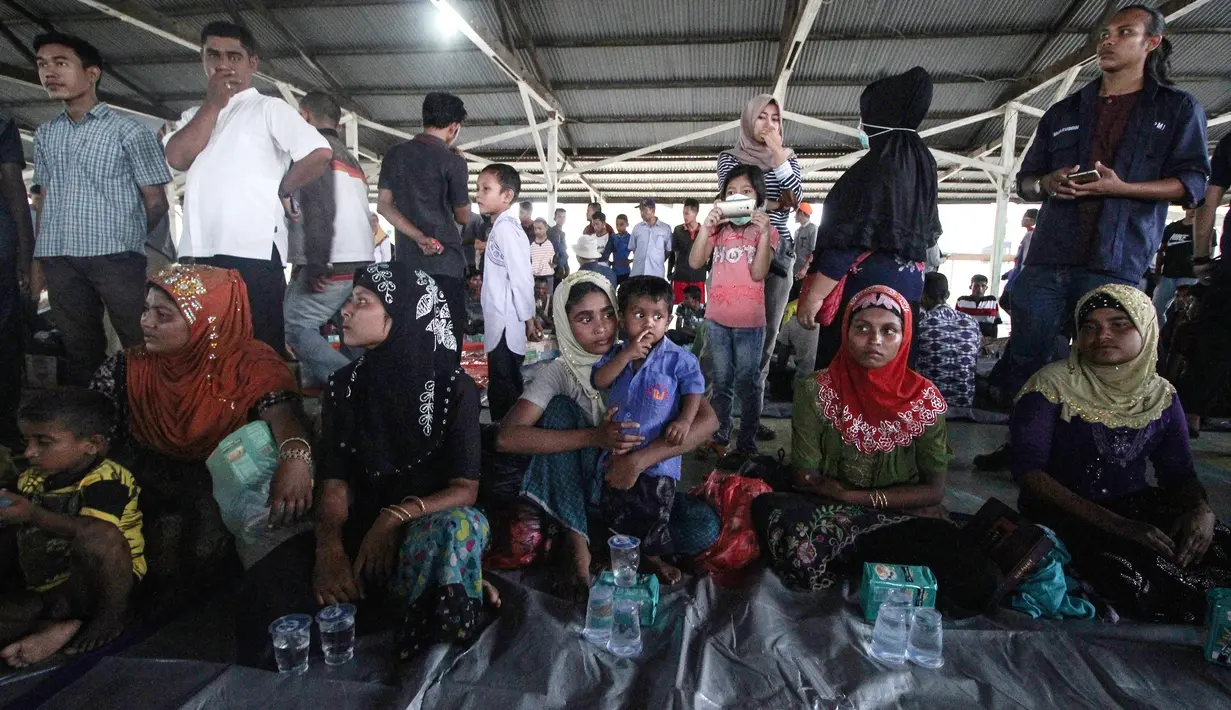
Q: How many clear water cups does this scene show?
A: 8